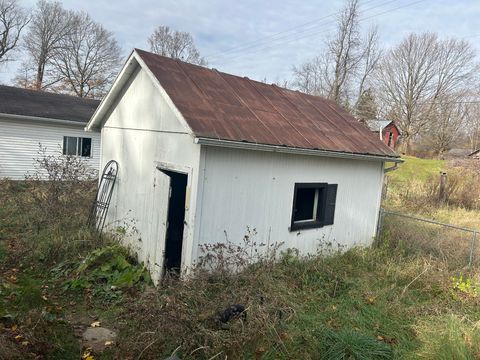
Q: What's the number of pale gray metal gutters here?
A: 1